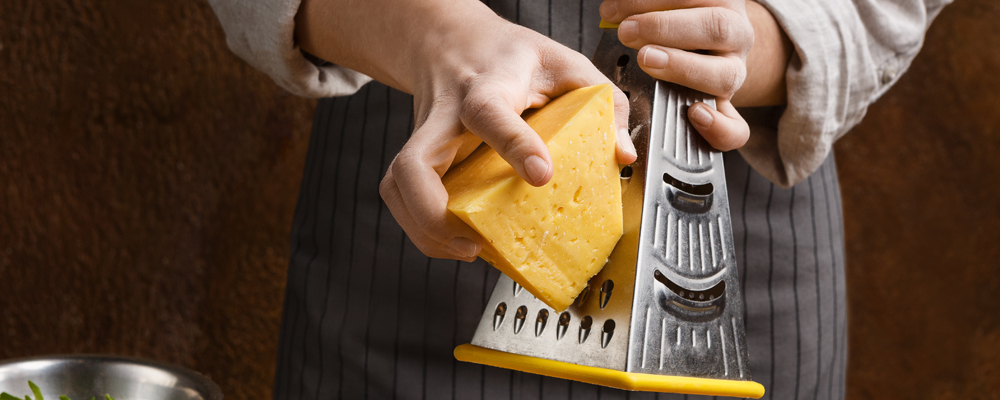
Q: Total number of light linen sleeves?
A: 2